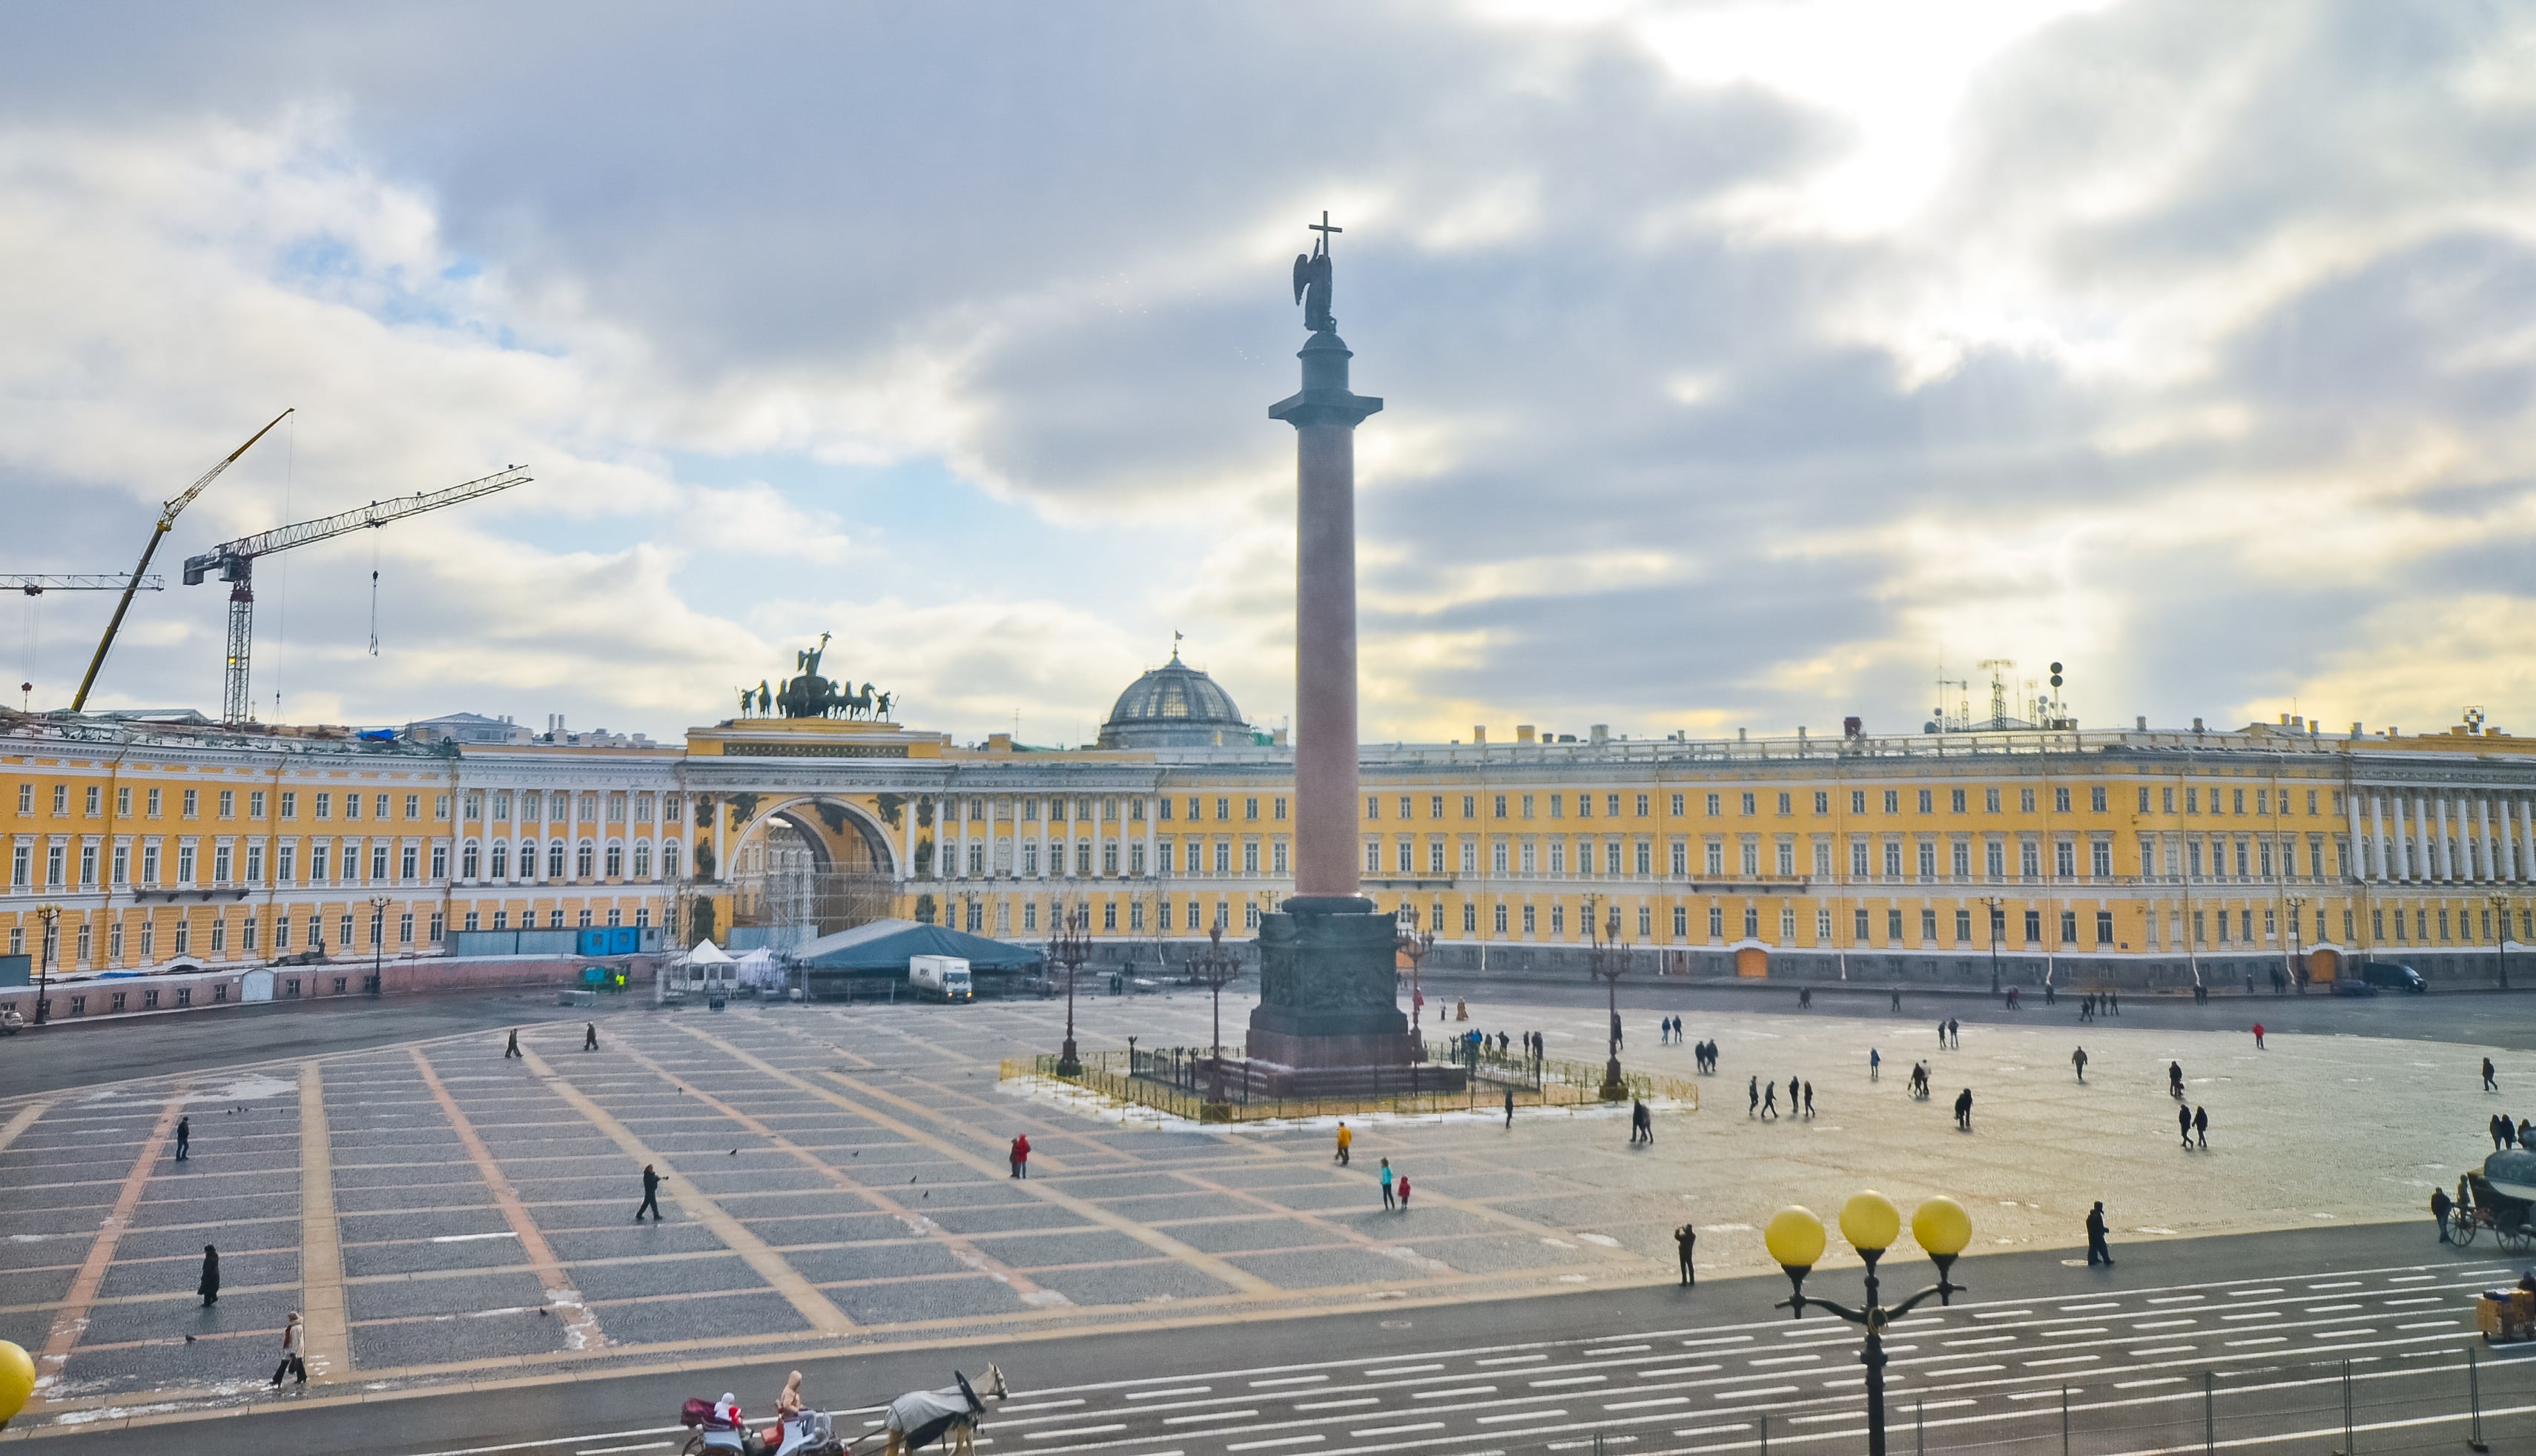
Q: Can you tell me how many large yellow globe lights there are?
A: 4